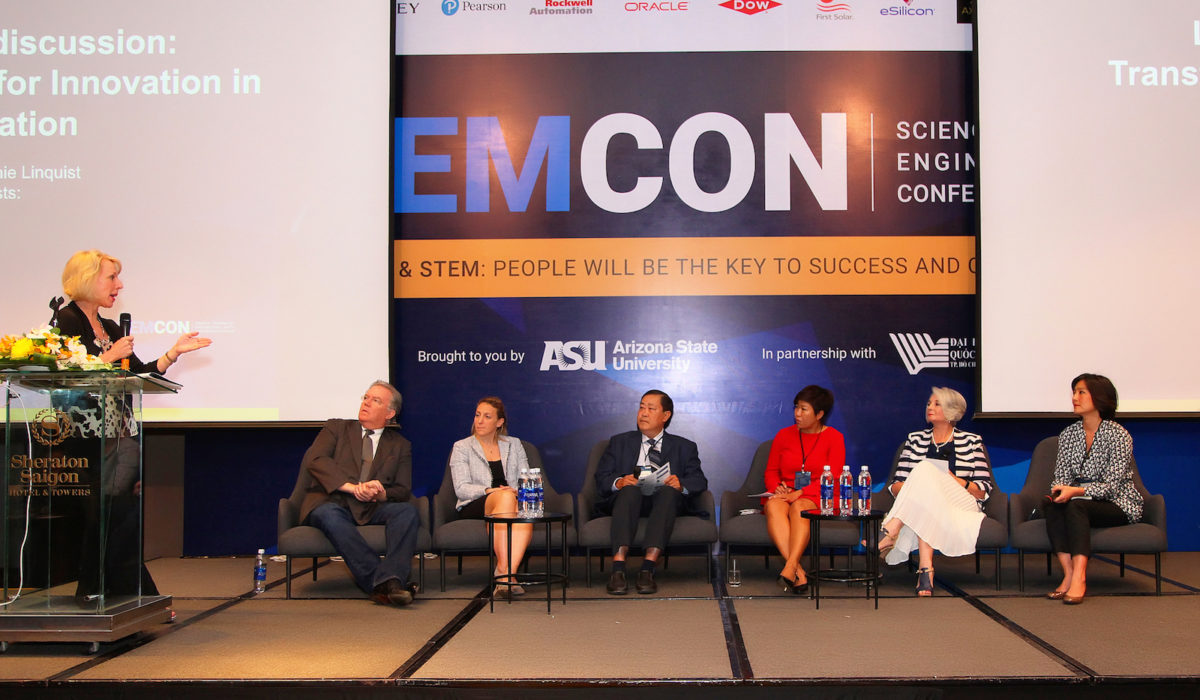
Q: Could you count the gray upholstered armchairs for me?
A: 6